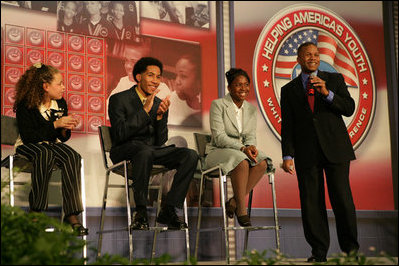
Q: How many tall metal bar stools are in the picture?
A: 3